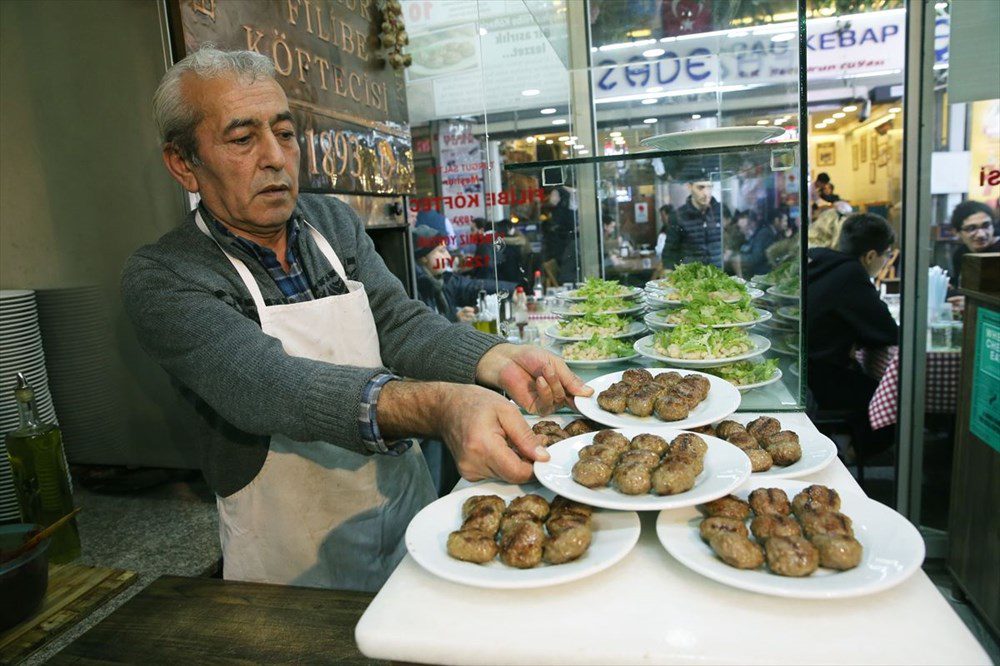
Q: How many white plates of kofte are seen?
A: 6